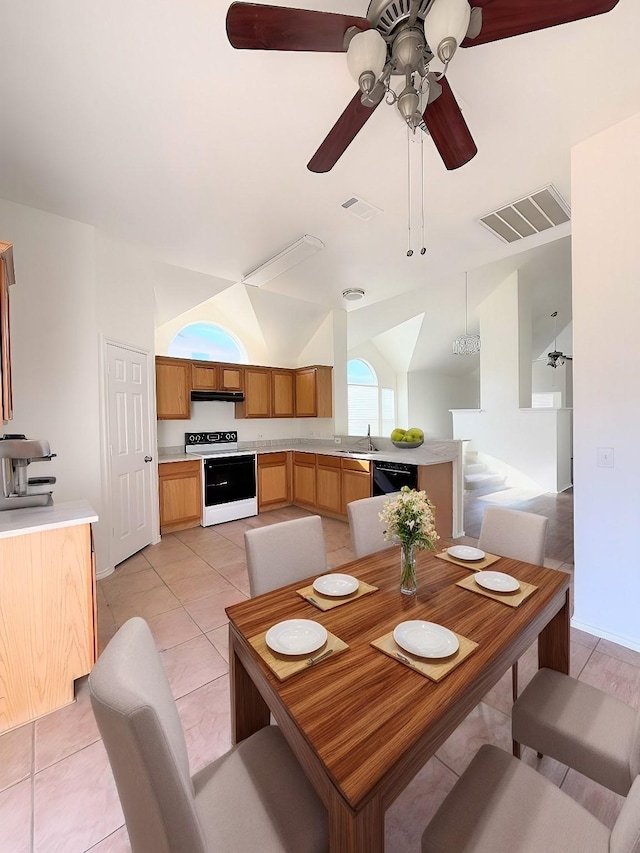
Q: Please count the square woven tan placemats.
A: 5